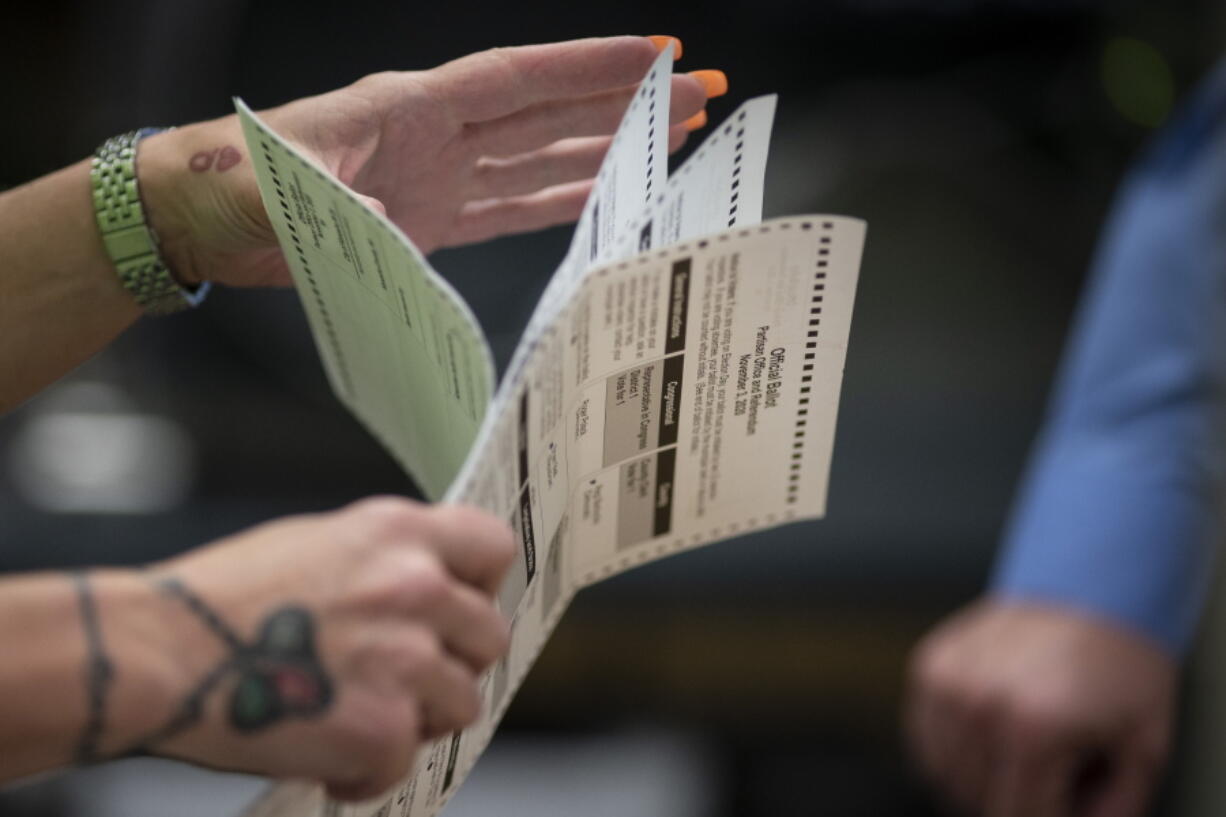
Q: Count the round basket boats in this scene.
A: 0